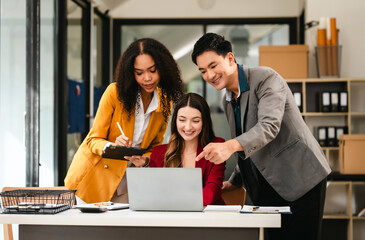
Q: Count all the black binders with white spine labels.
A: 7